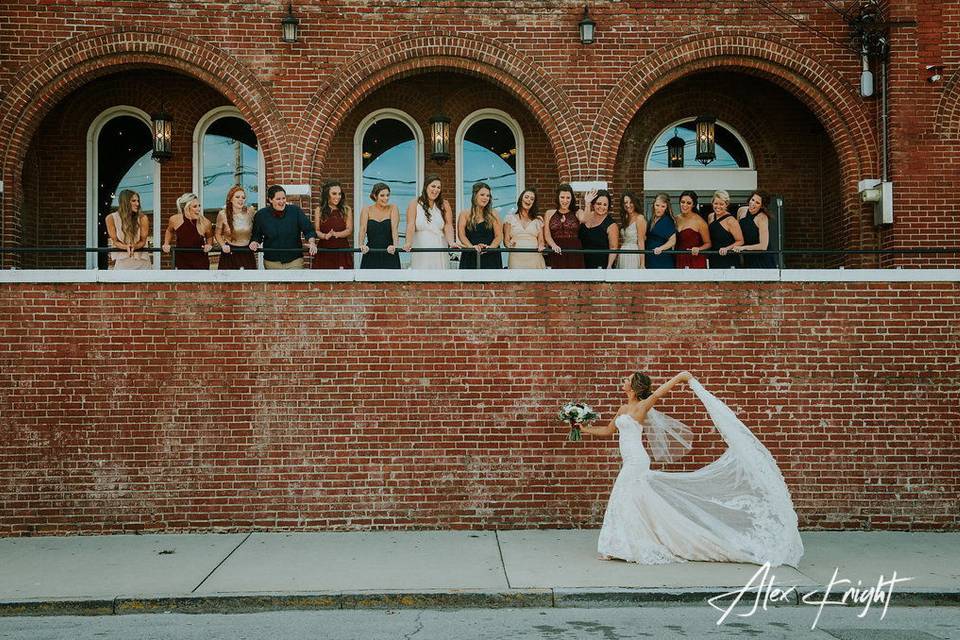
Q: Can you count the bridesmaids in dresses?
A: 15